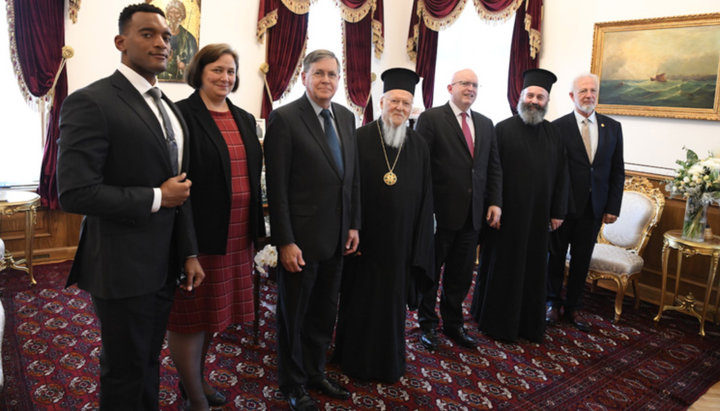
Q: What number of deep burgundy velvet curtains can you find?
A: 5